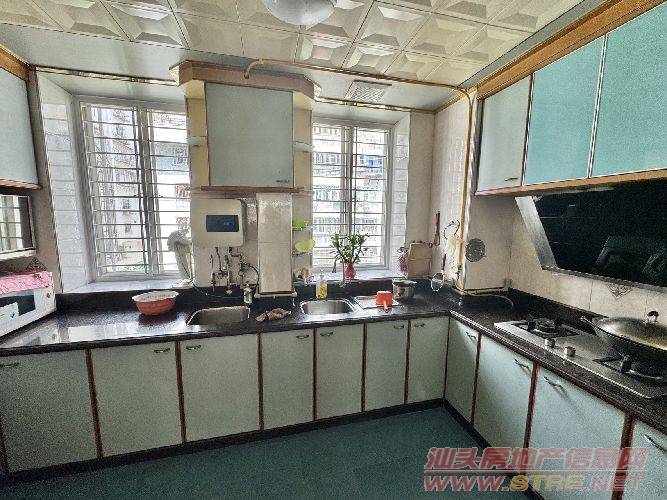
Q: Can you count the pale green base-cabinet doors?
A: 11